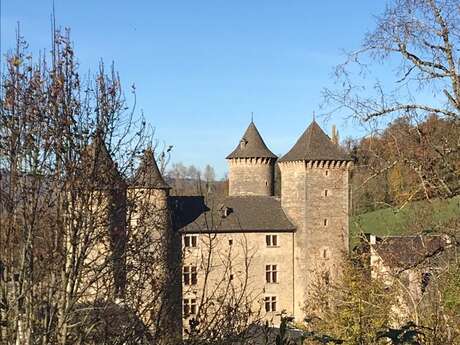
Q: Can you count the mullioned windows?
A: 6